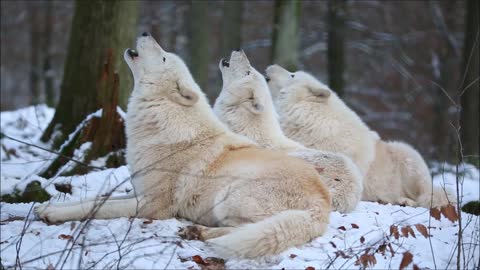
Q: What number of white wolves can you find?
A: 3